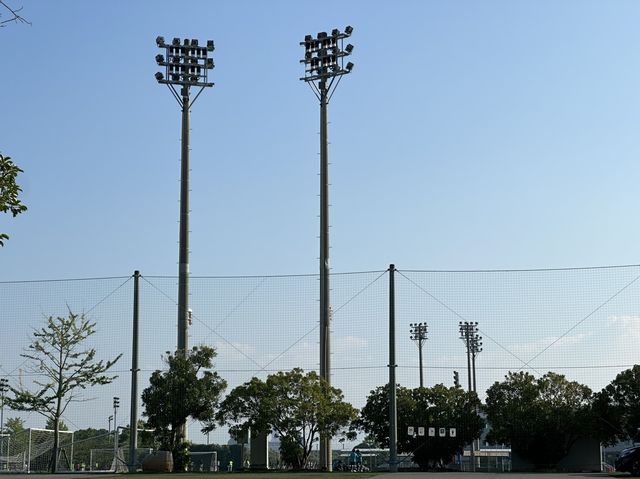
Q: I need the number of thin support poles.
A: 2